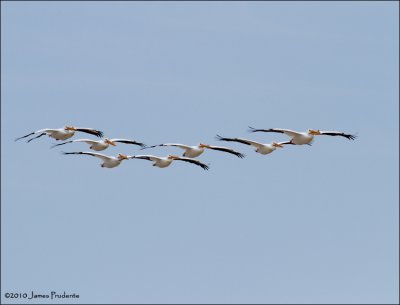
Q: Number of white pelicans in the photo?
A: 7